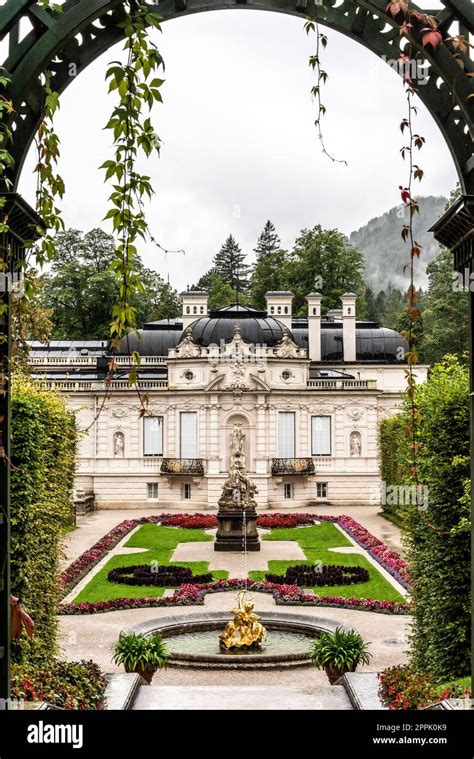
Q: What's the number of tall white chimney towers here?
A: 4